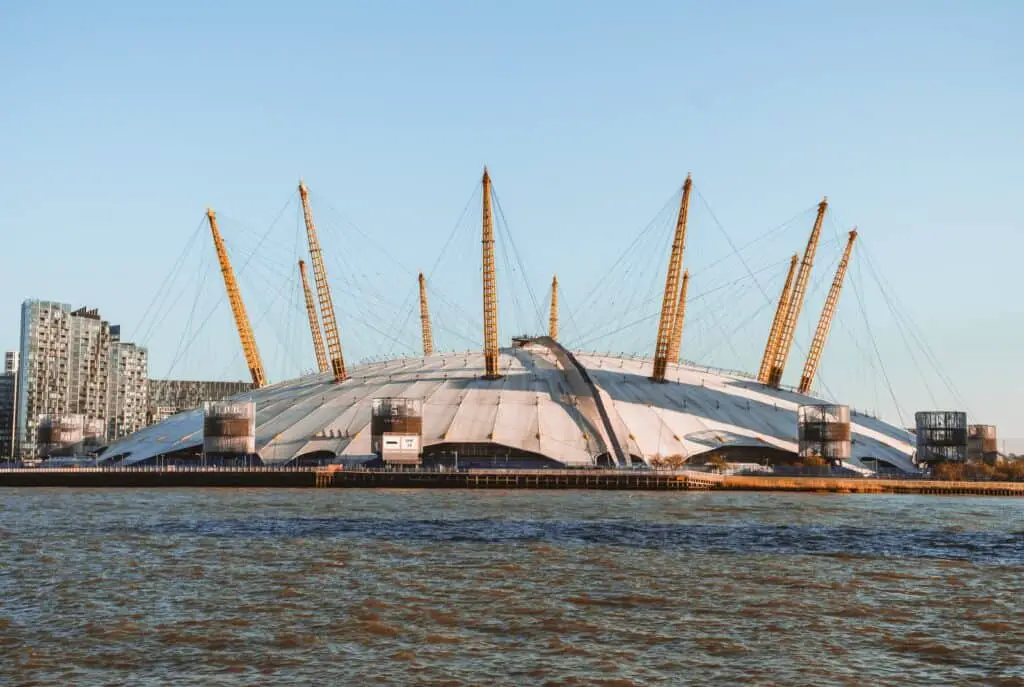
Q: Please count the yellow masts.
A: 11